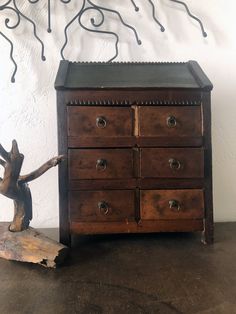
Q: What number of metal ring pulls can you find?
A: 6